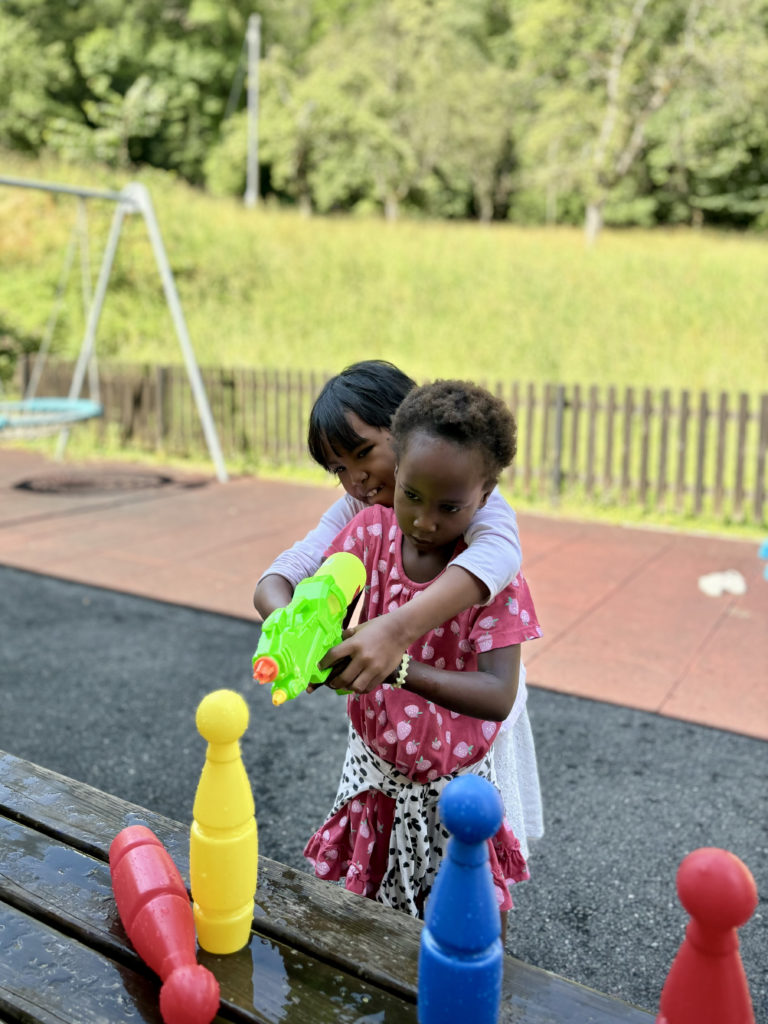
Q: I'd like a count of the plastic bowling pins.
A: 4